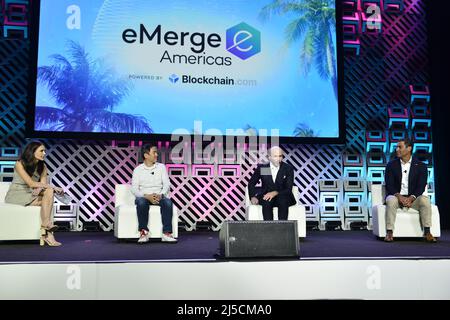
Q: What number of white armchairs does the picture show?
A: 4